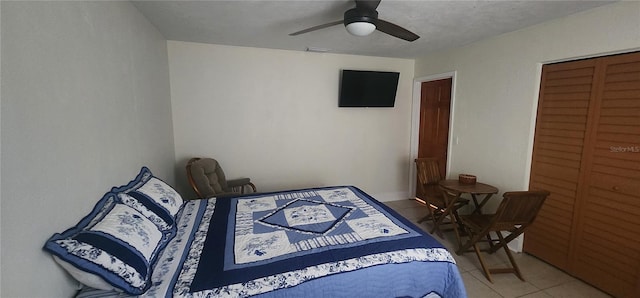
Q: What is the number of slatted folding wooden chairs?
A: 2